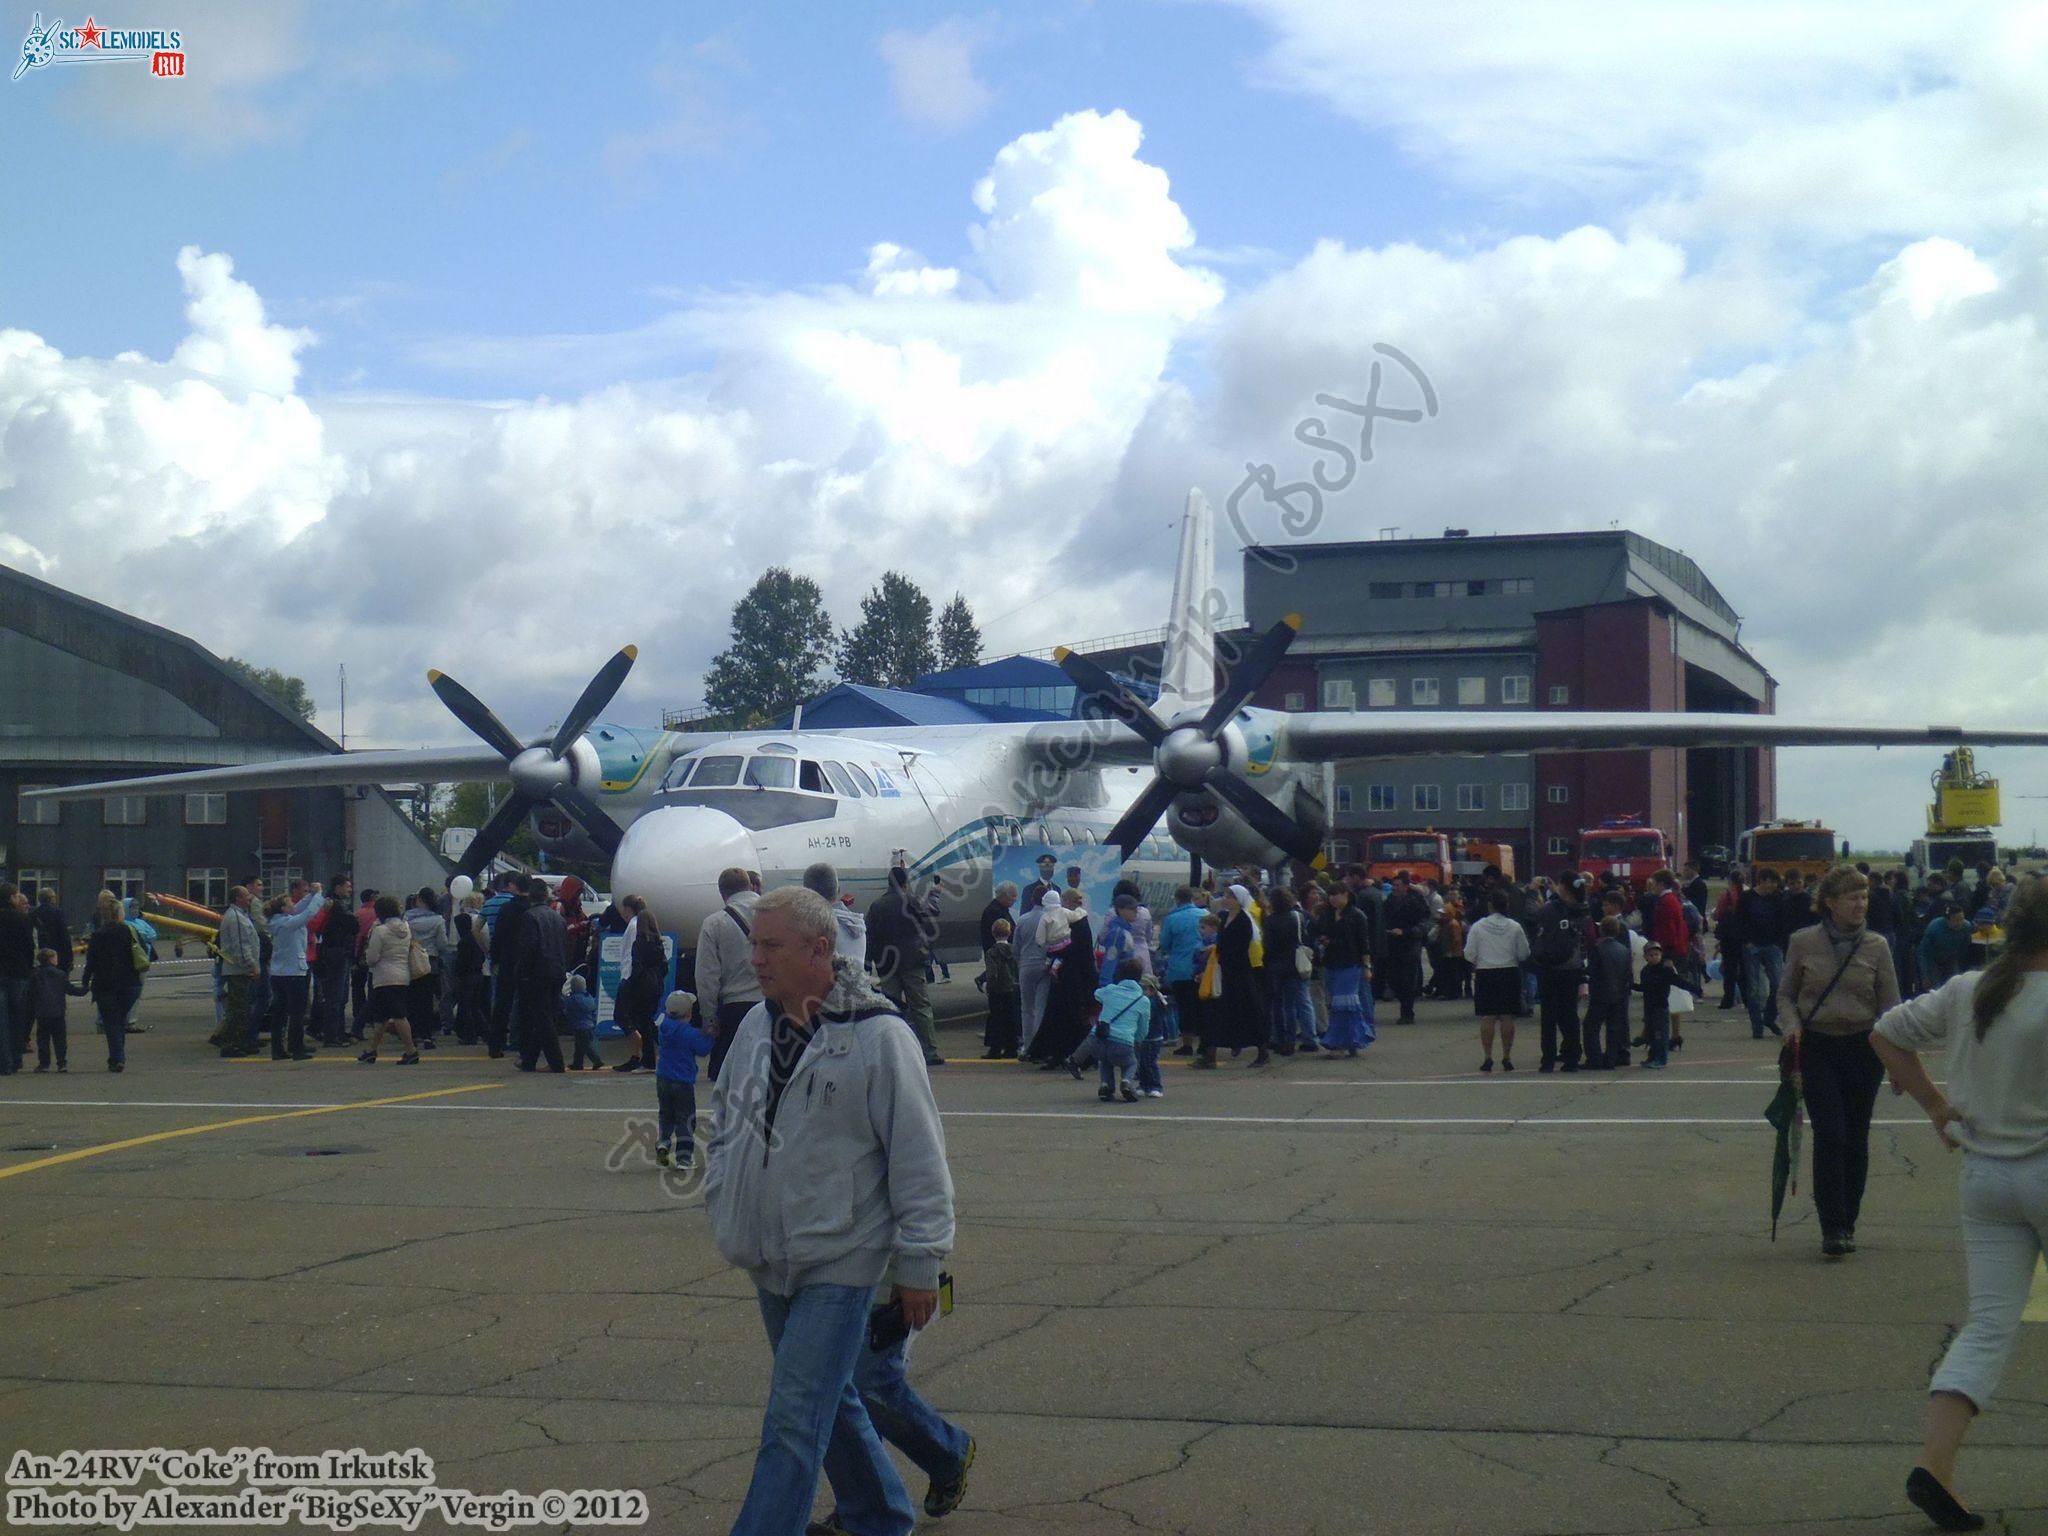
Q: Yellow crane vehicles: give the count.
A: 1